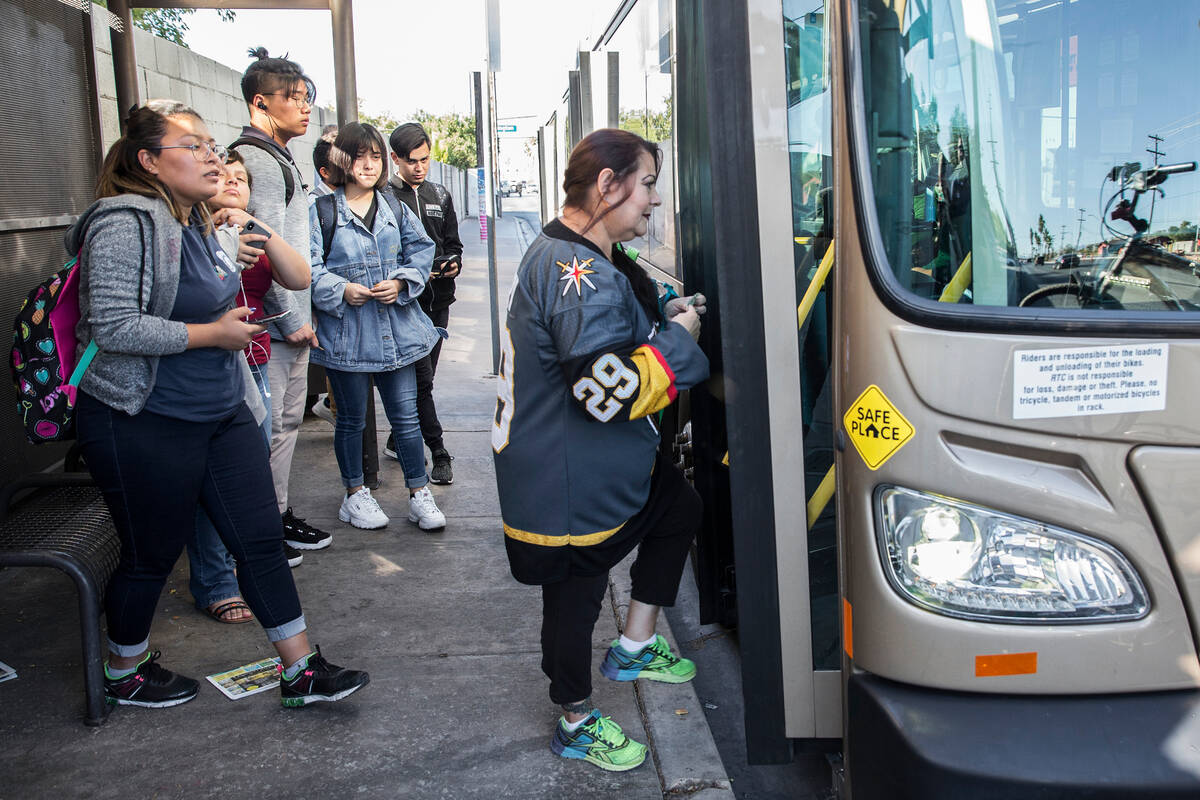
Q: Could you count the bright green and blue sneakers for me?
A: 2